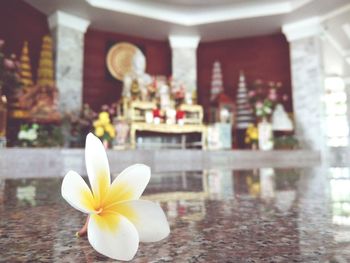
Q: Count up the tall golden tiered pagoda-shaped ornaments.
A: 2